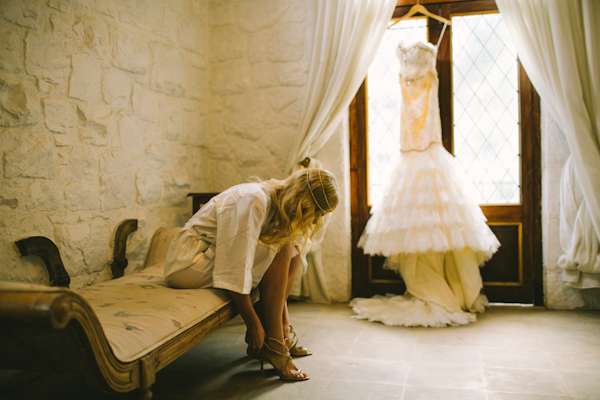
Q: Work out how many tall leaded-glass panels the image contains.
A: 2